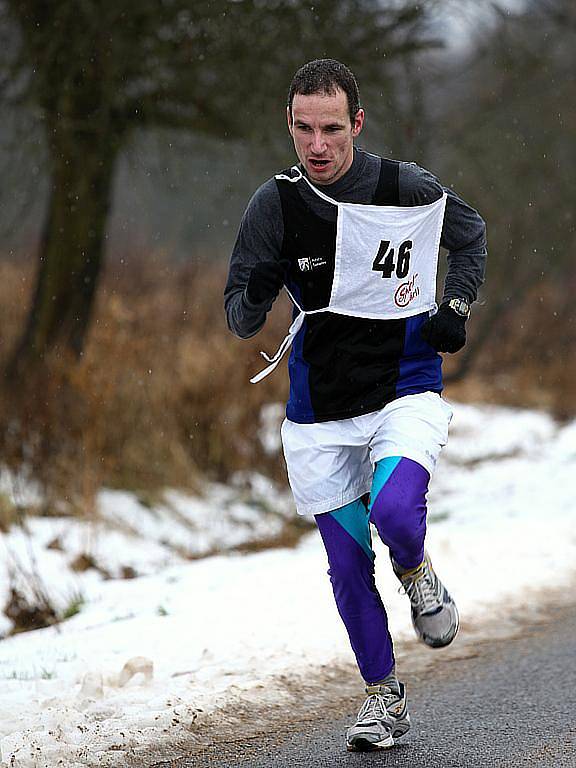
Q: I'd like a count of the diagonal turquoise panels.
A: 2